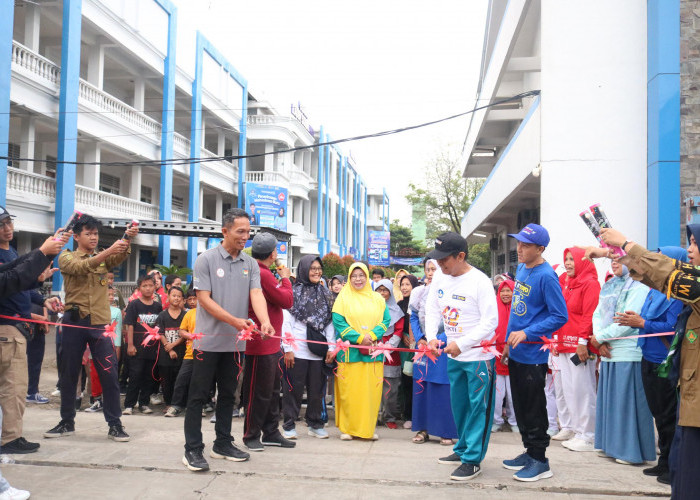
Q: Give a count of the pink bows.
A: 10